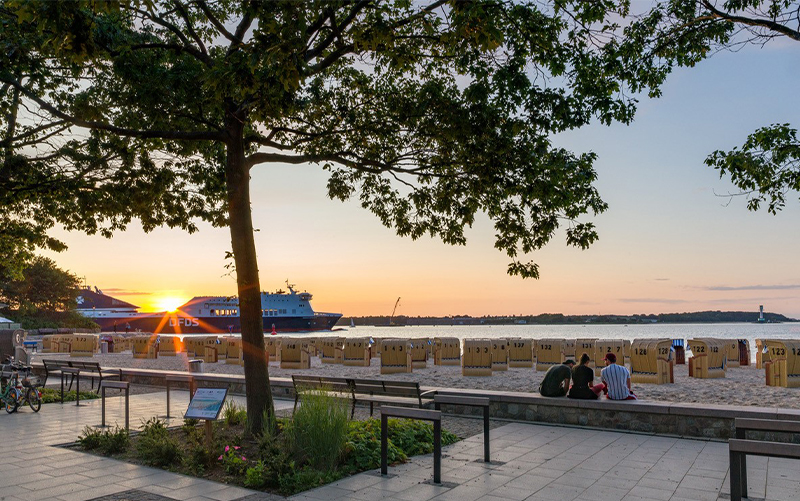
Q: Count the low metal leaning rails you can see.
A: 7